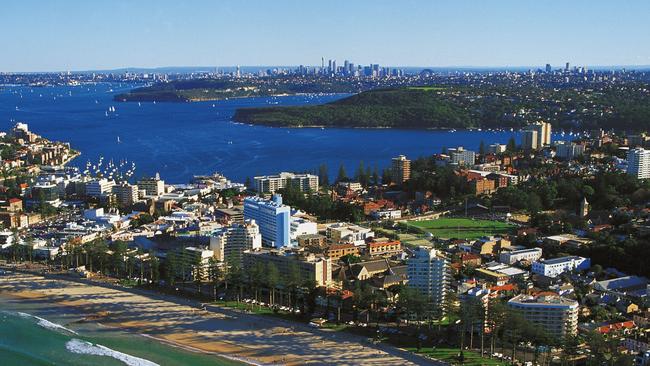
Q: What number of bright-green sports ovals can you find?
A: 1